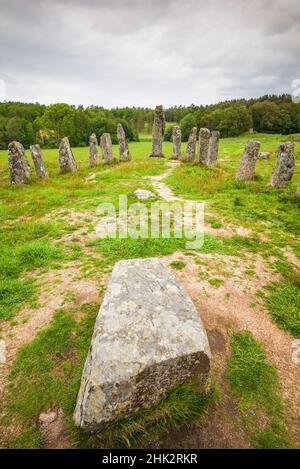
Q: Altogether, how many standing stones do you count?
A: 13